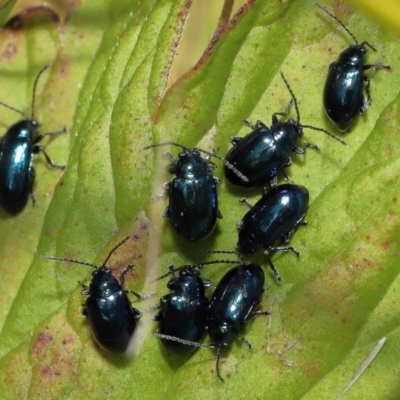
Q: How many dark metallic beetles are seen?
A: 8